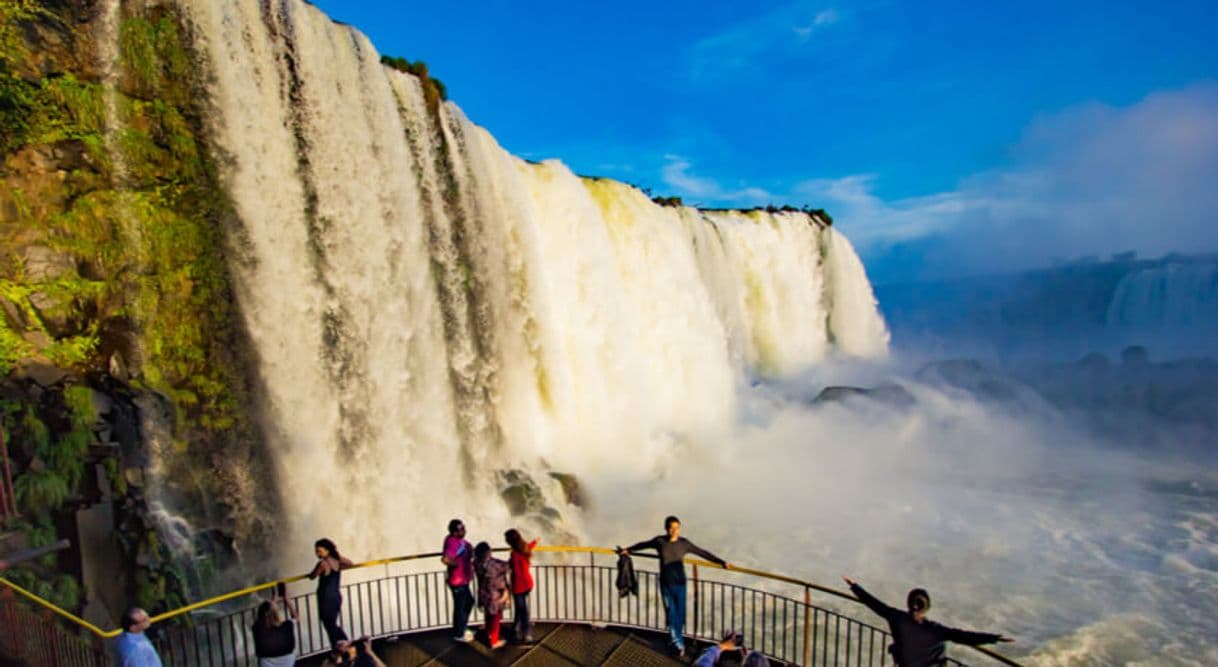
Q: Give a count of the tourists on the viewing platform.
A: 11